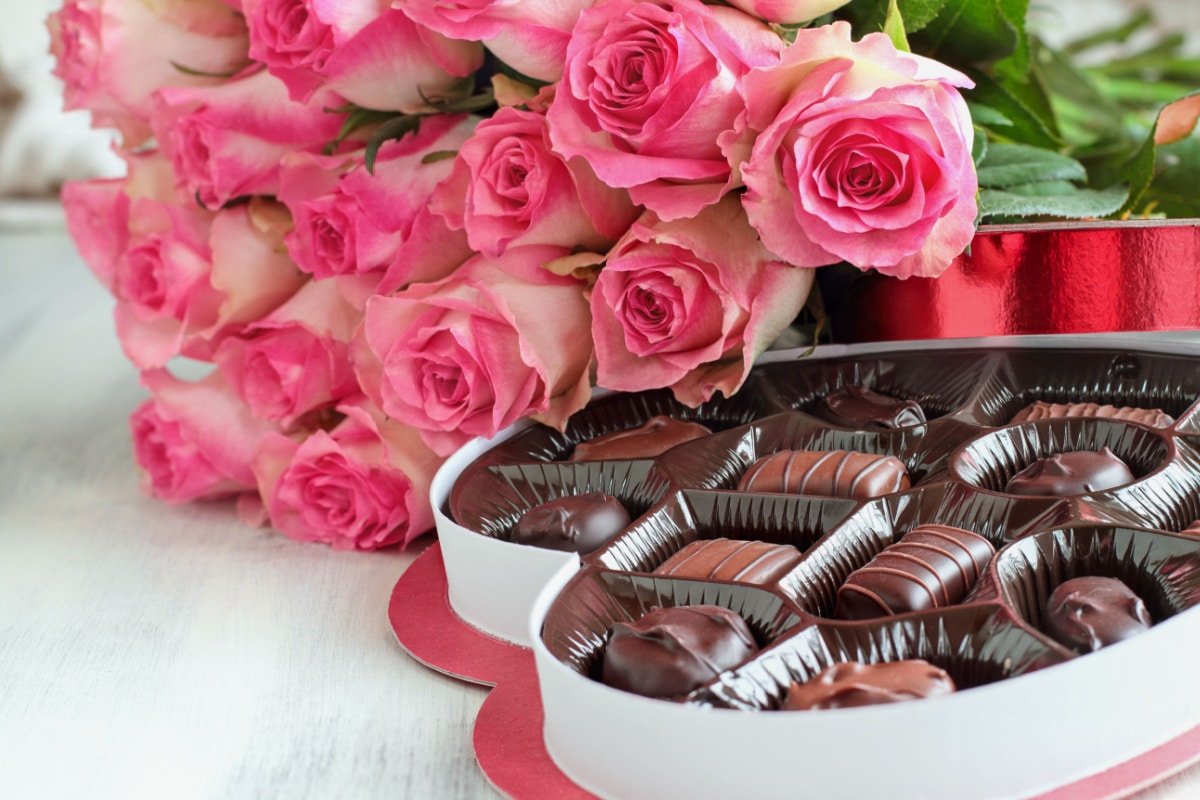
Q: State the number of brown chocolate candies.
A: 12